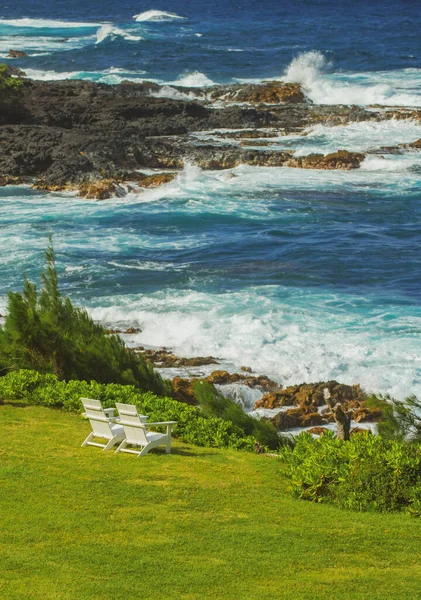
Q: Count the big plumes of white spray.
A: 1